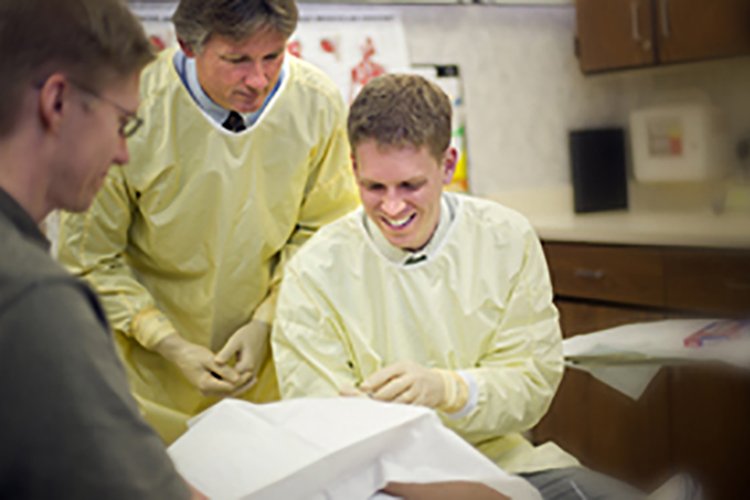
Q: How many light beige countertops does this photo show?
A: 1